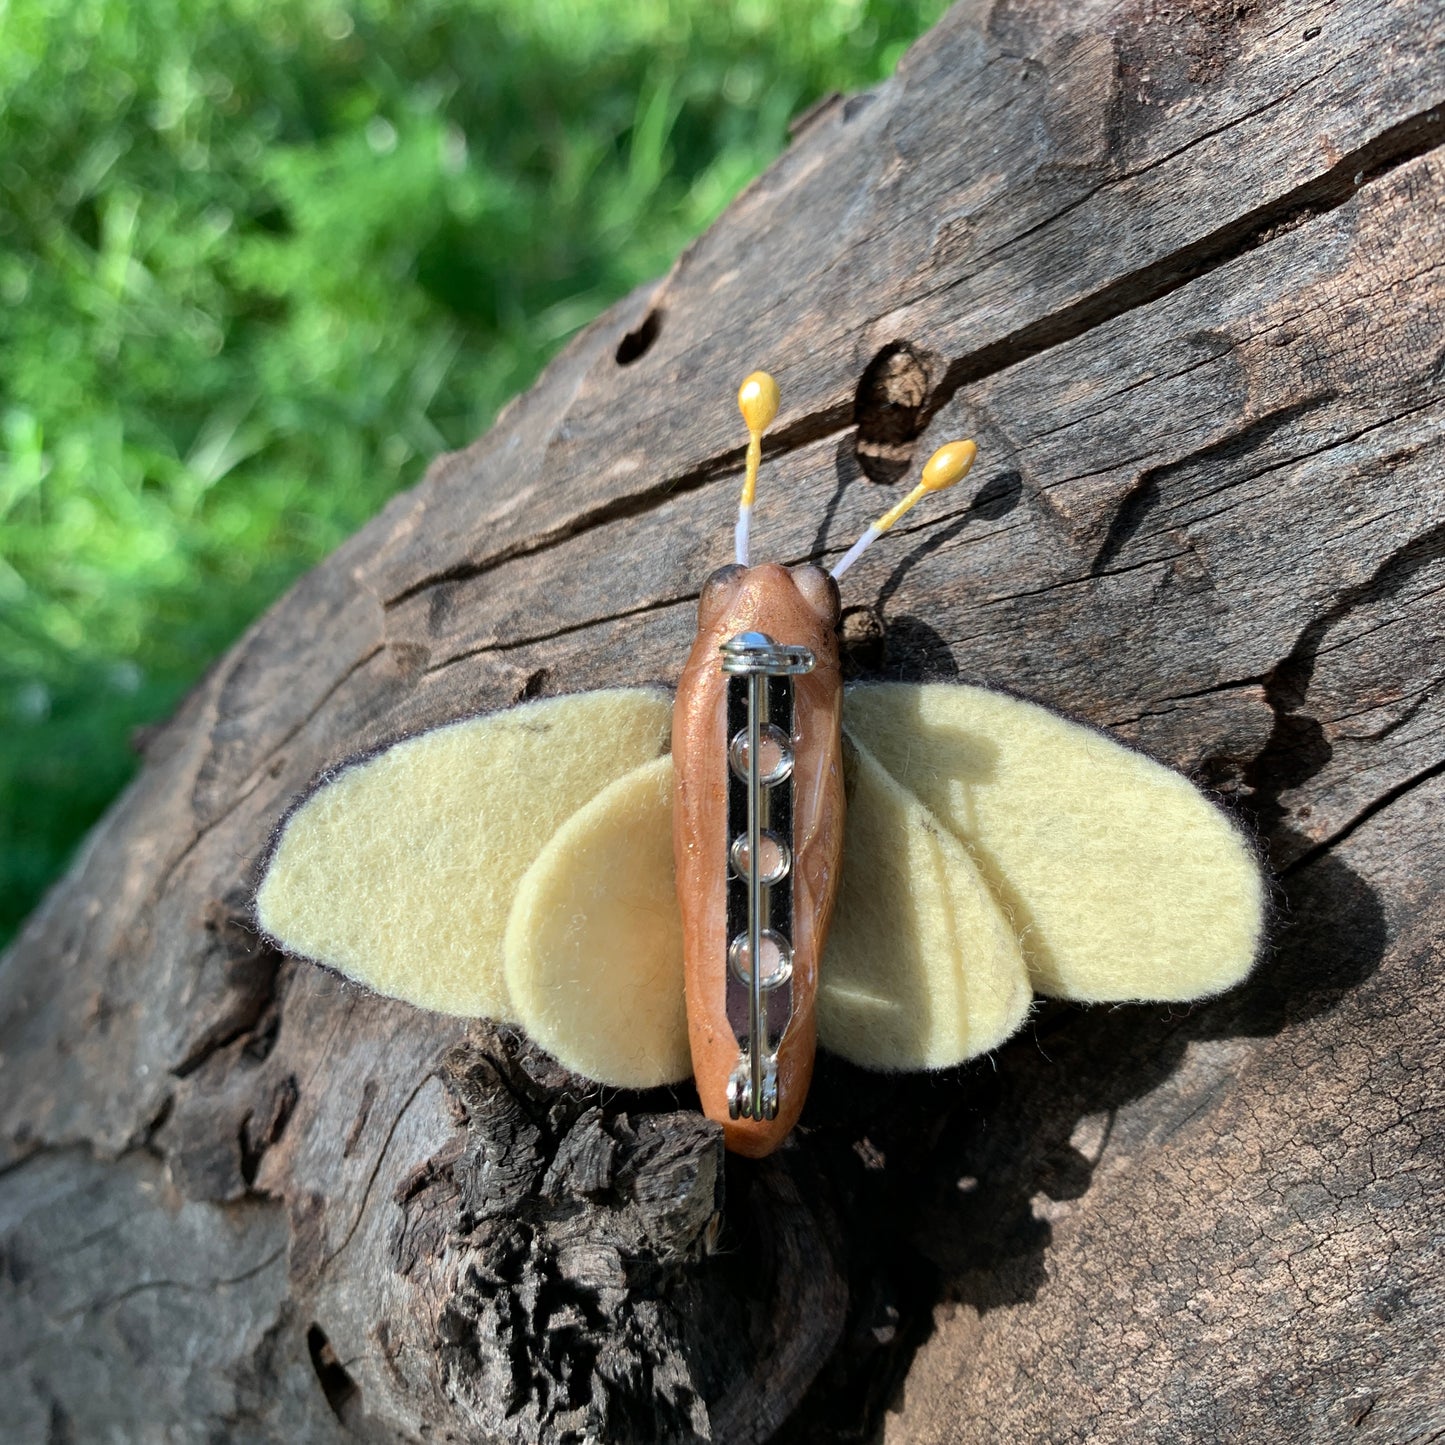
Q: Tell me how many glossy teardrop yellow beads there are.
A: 2